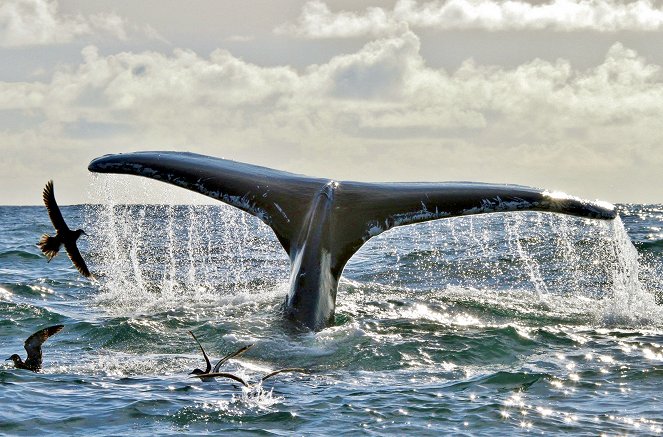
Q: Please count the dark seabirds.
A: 4